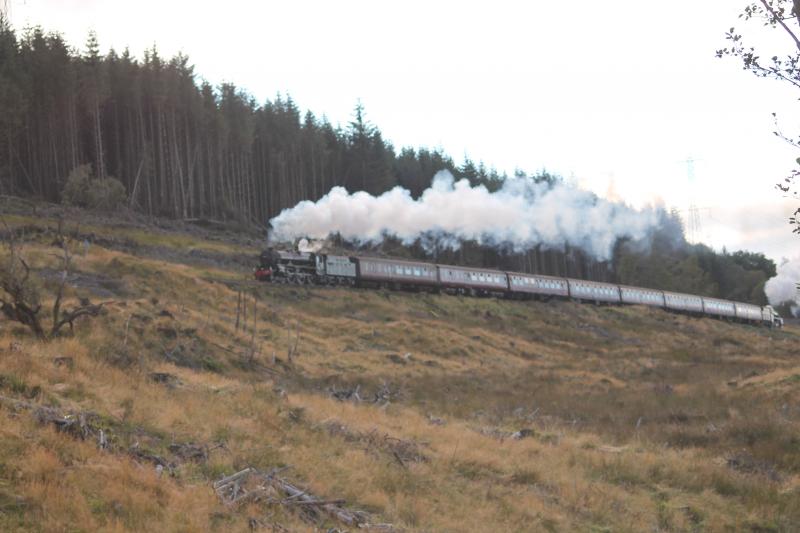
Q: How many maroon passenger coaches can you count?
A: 8